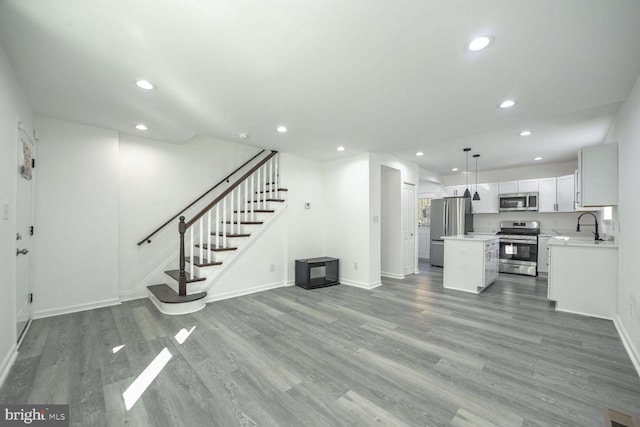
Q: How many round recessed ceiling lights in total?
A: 10